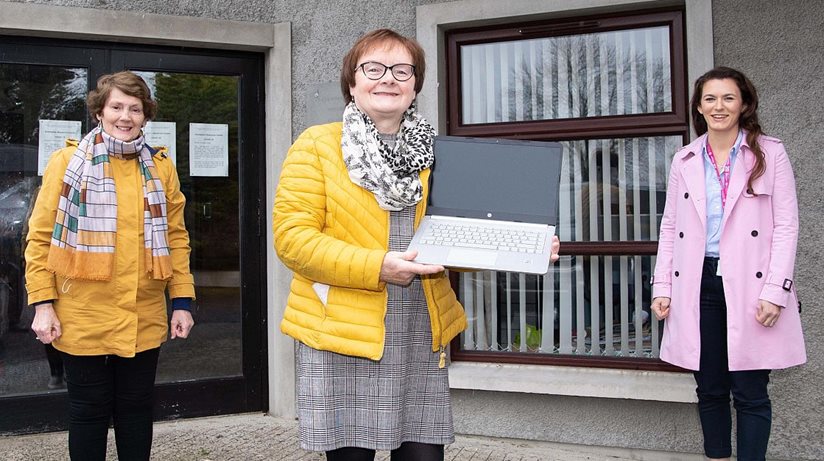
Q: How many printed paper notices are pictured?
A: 3